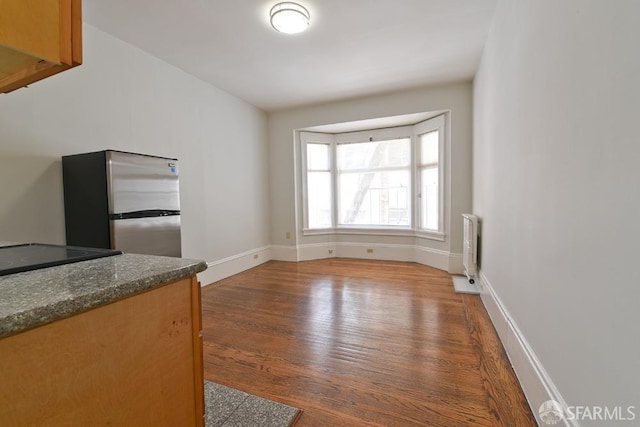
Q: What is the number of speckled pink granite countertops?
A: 0